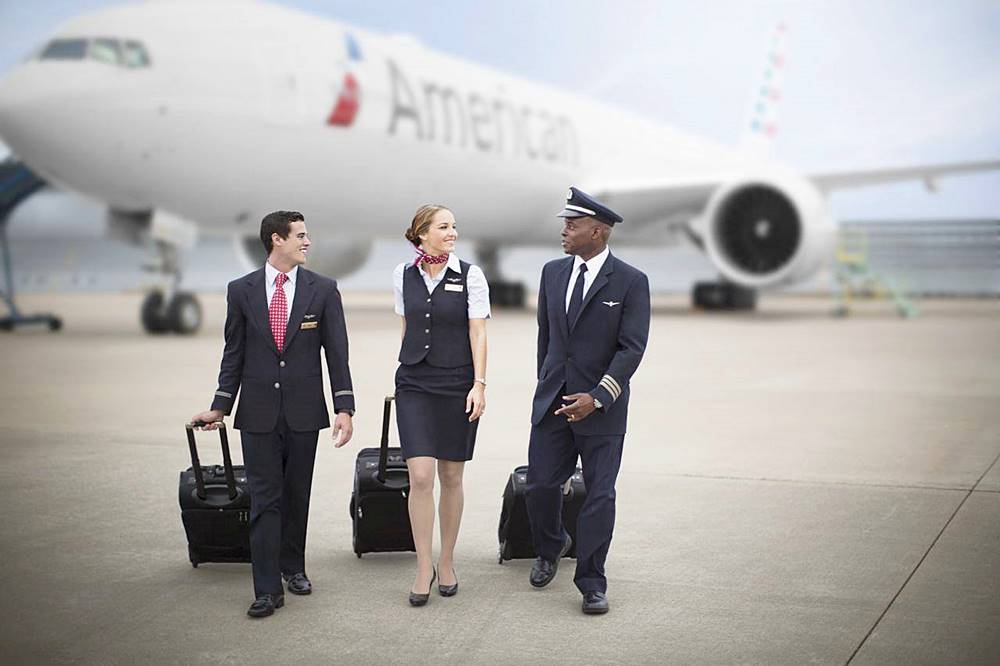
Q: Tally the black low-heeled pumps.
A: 2